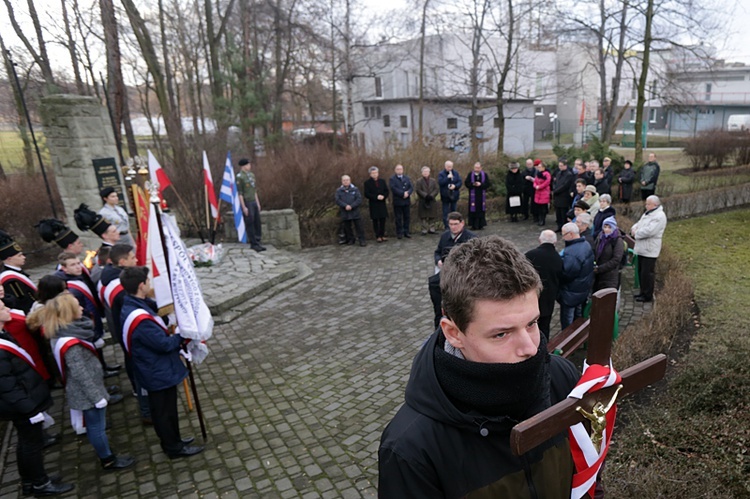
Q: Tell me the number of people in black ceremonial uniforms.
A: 3